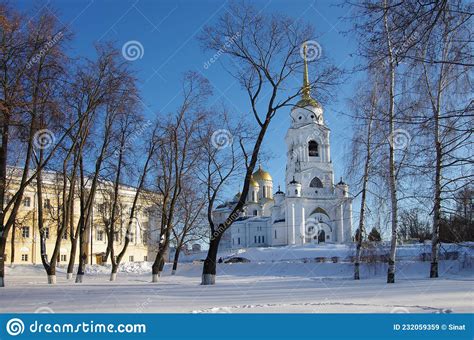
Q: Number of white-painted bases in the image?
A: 8